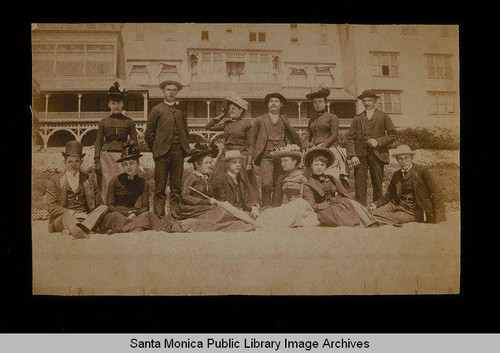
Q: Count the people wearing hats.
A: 13